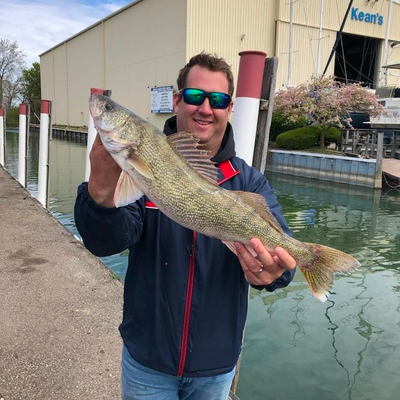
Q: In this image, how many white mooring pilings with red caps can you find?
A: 5